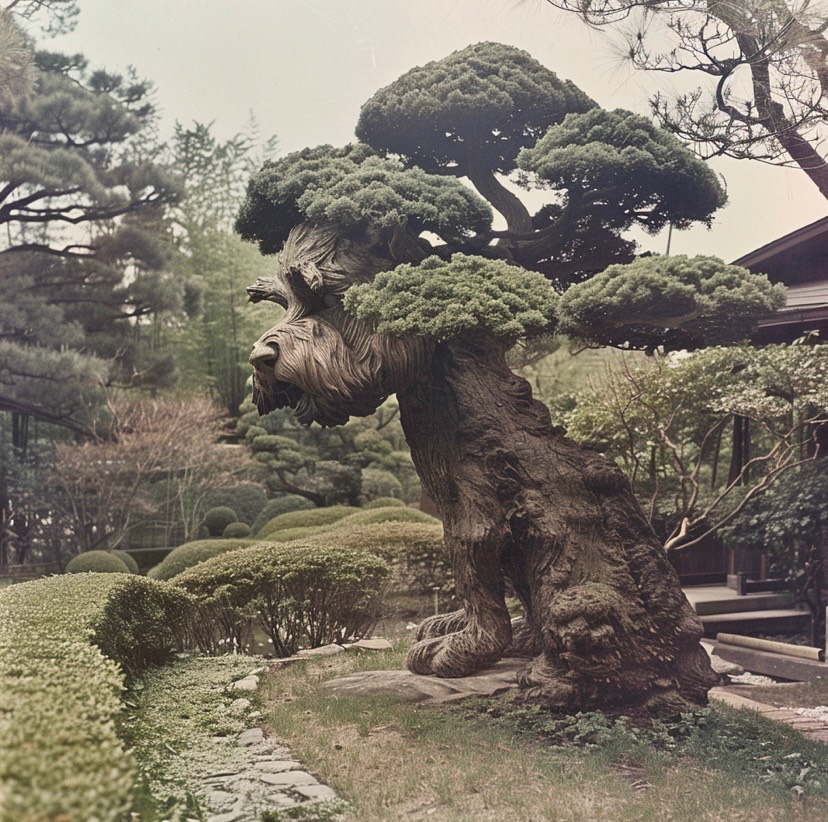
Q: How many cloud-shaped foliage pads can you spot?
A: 5